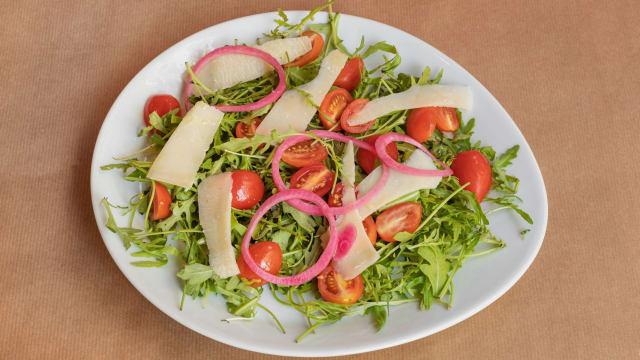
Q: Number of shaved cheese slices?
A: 7